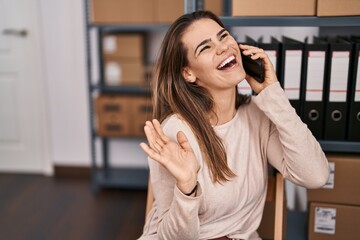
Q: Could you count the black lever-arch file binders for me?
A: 6